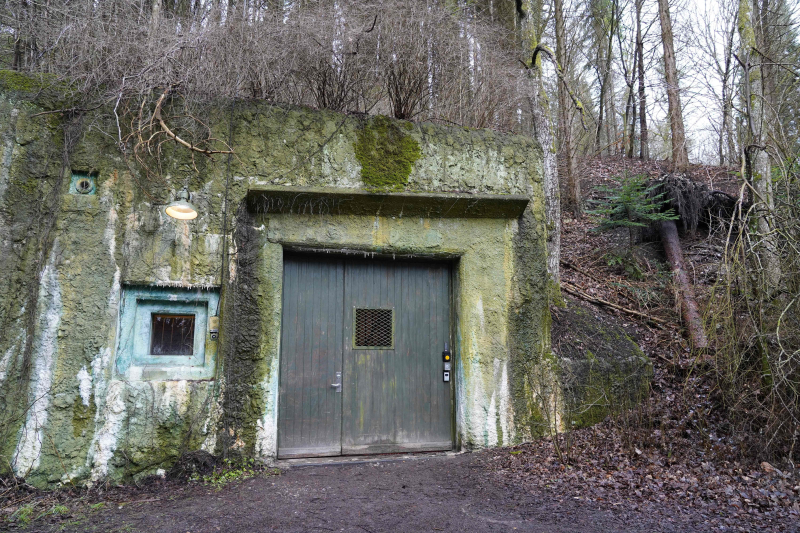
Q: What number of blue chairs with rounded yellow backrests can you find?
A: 0